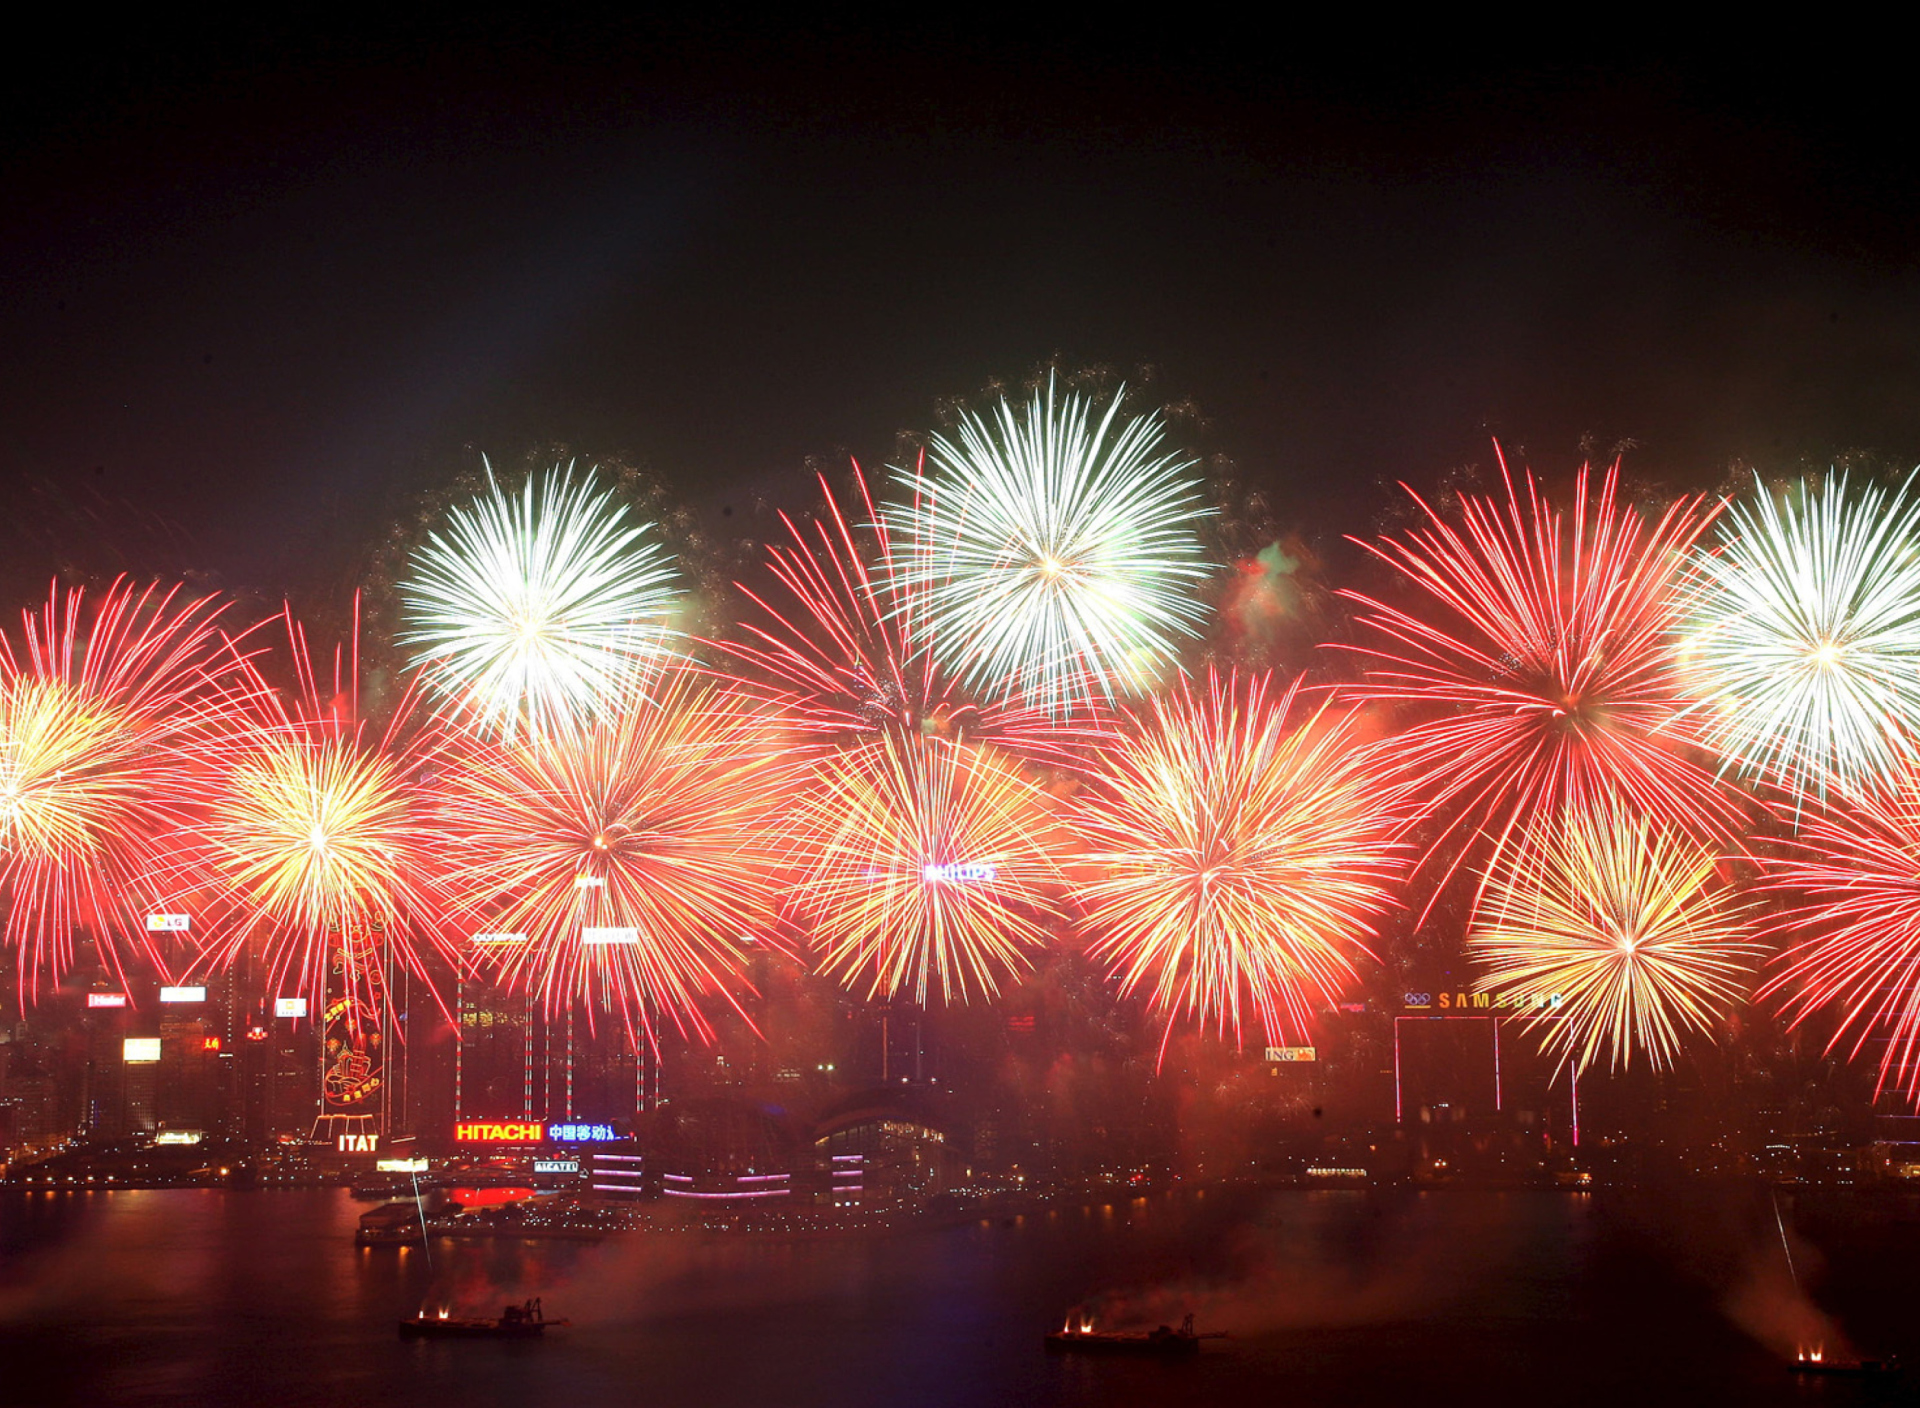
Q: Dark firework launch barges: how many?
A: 3